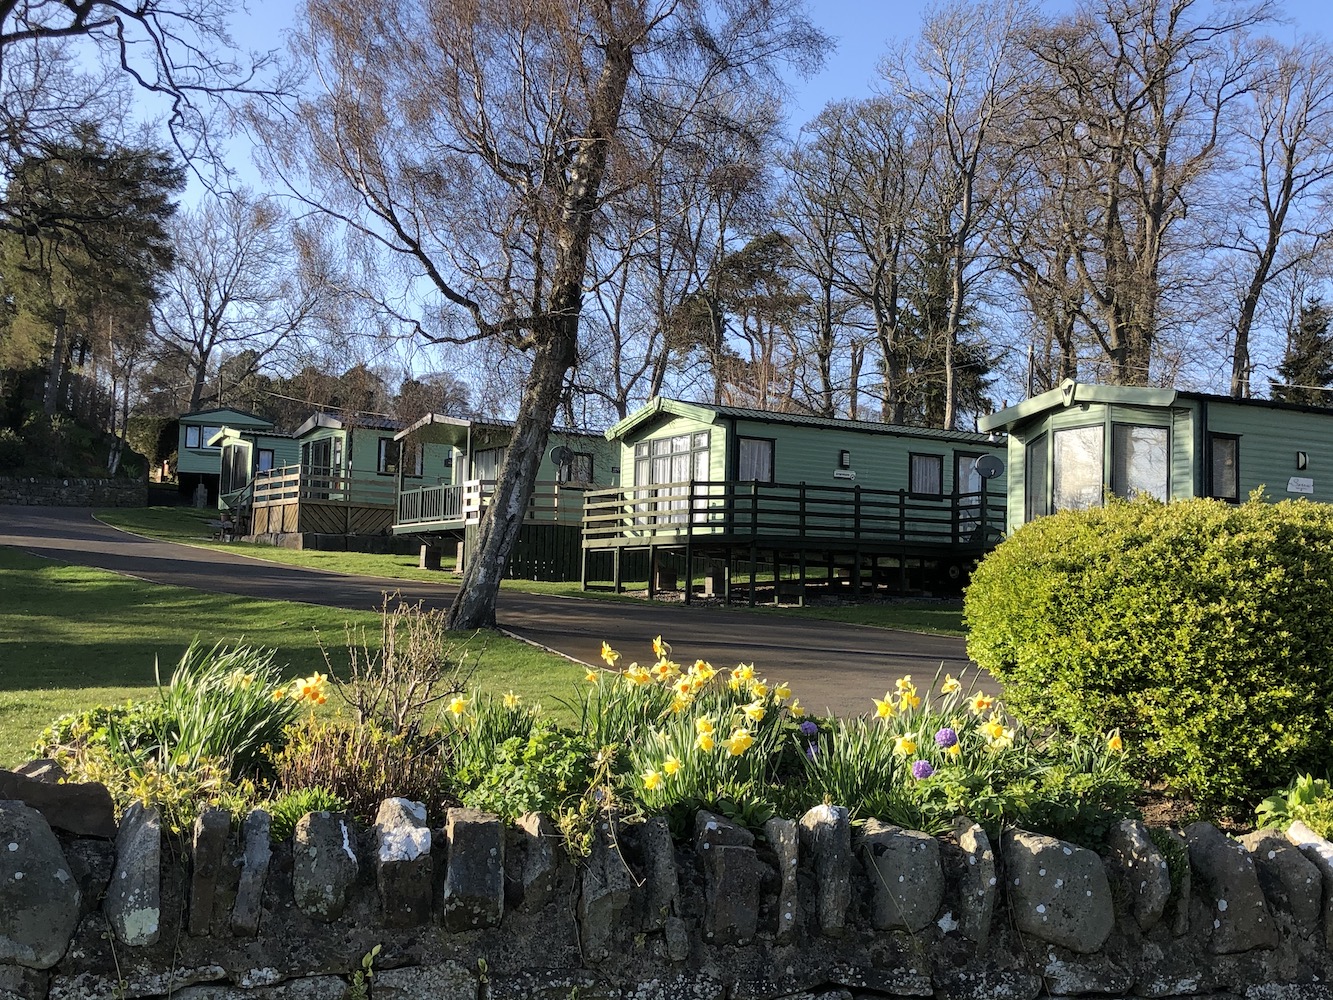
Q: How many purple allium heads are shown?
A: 4